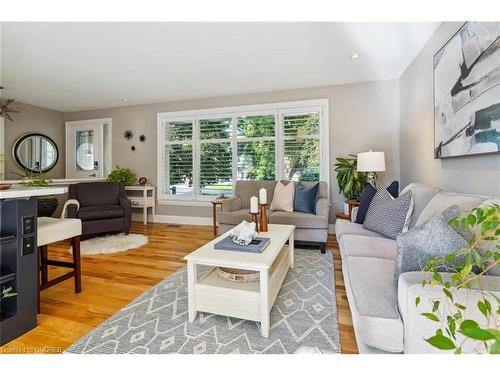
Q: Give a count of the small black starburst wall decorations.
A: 3